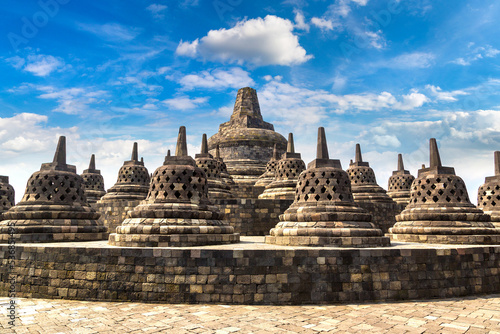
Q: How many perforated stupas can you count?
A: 14